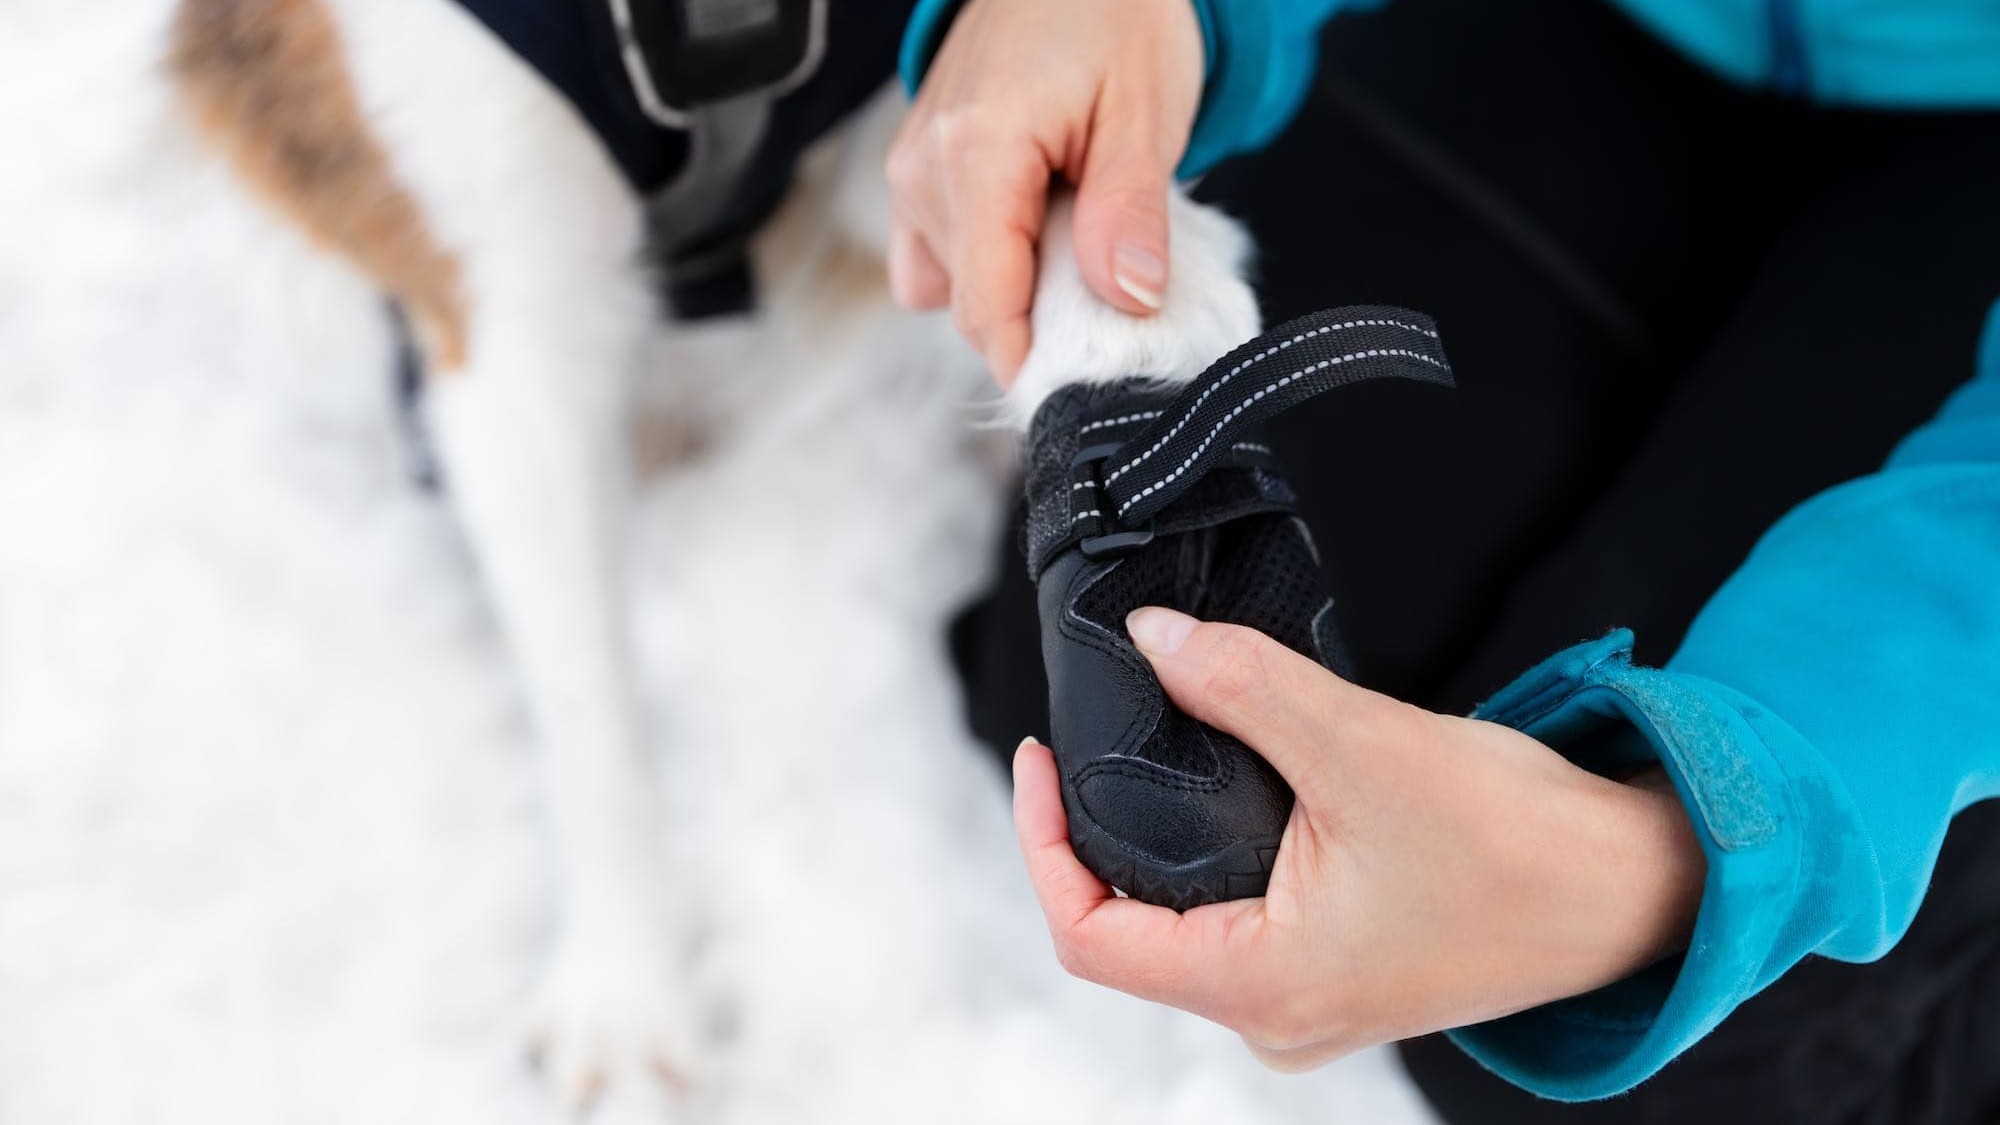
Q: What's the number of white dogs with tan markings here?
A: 1